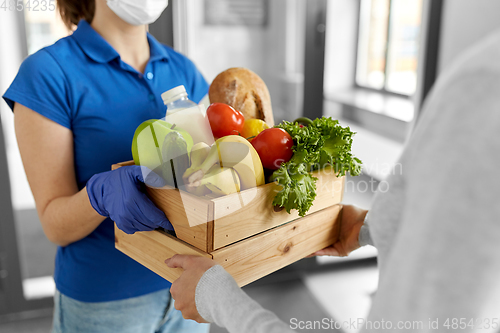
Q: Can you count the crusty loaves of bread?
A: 1